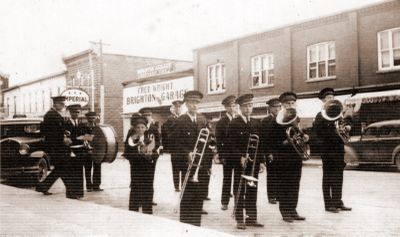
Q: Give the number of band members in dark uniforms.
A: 12